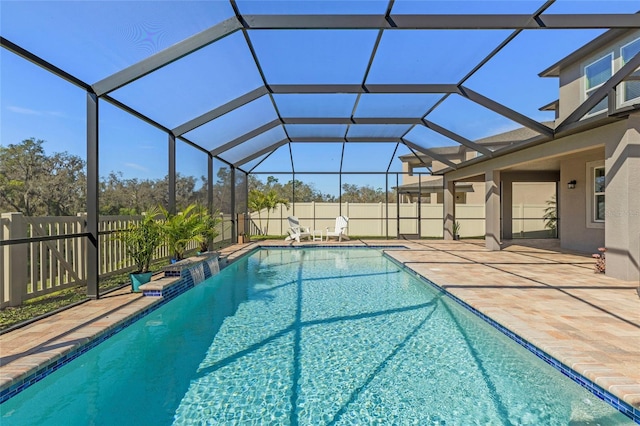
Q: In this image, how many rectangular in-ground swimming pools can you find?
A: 1